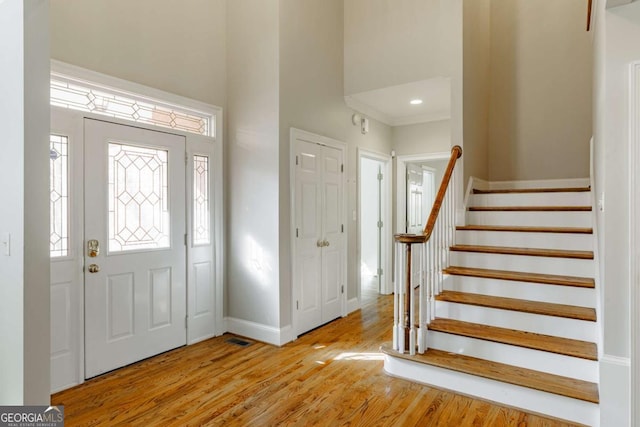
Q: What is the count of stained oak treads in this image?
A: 8